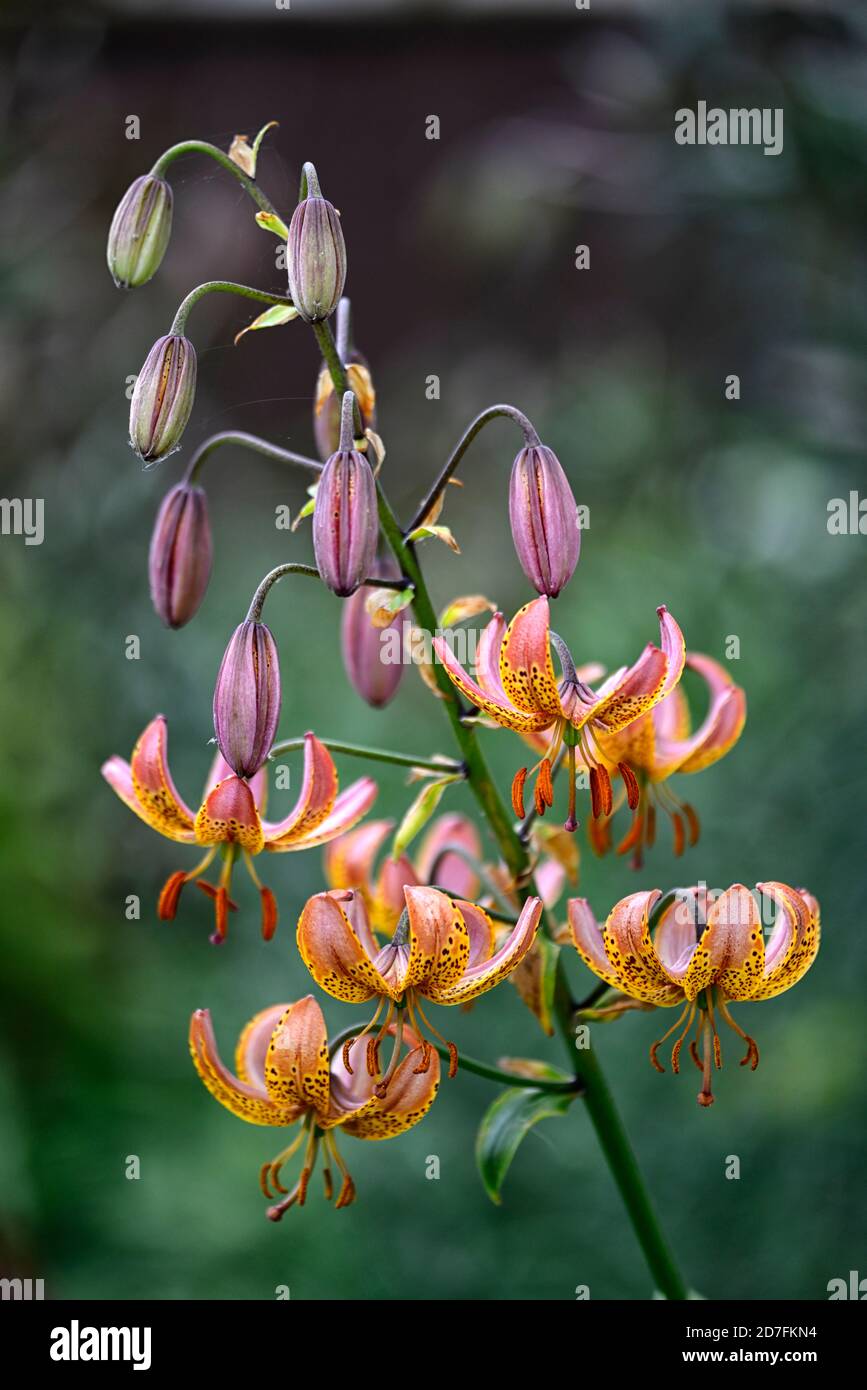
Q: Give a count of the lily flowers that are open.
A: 7